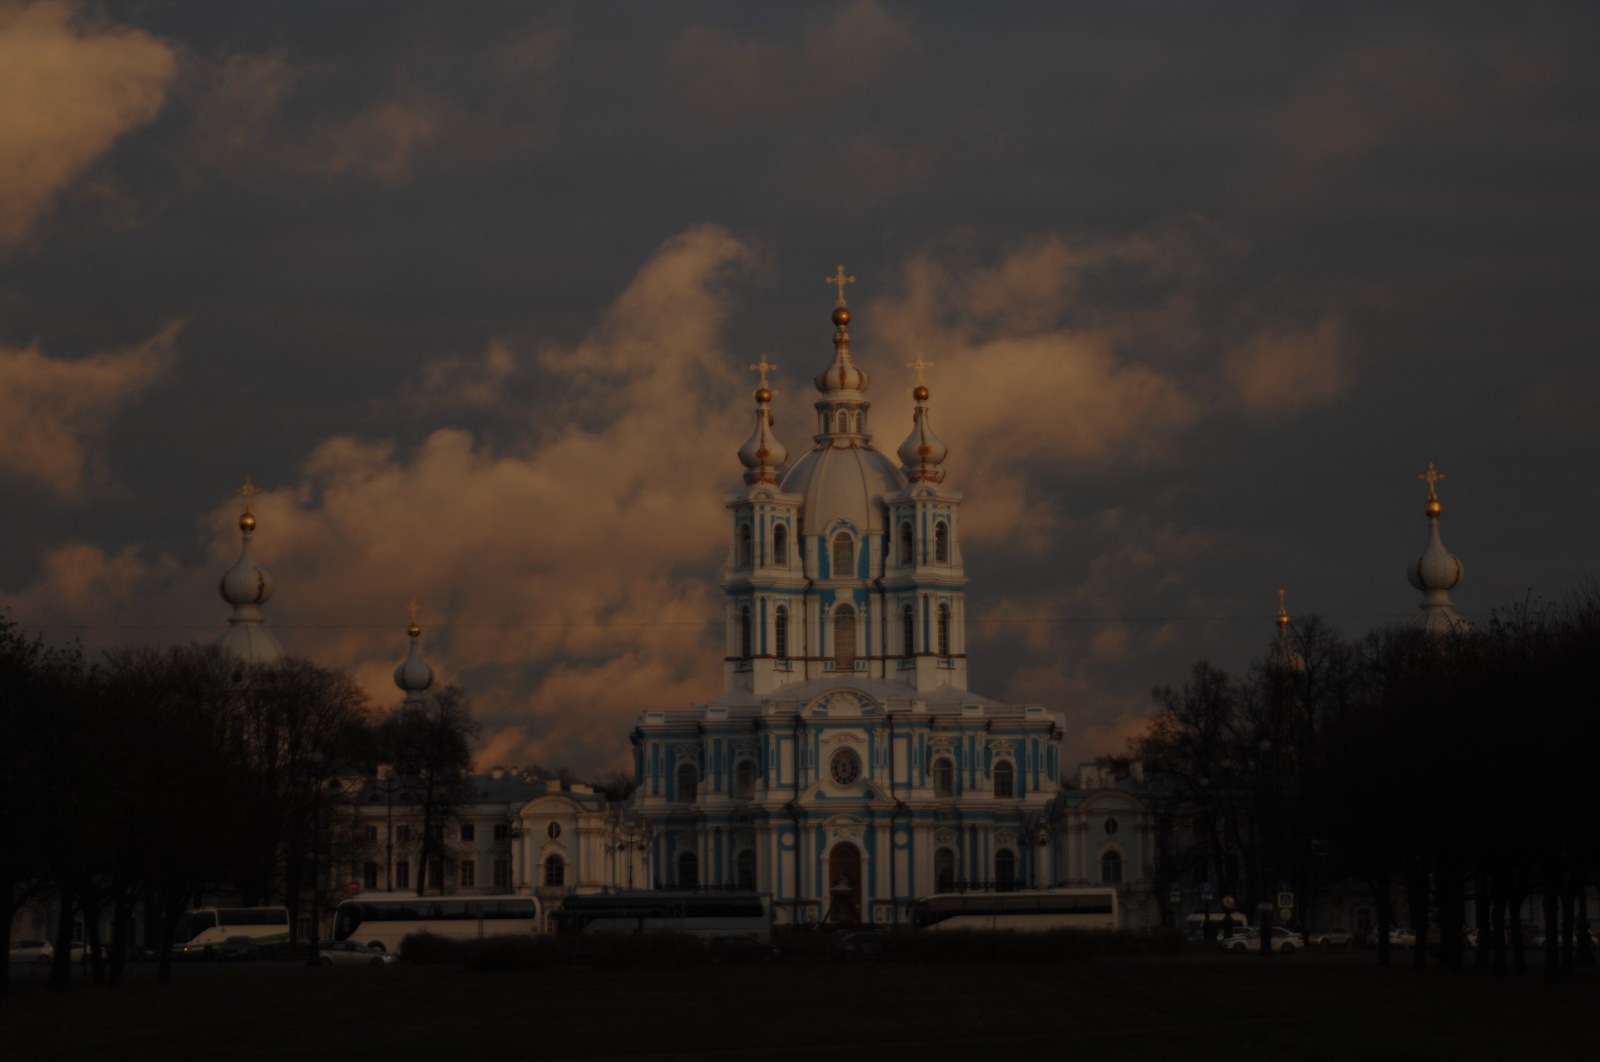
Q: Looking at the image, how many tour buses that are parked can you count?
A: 4